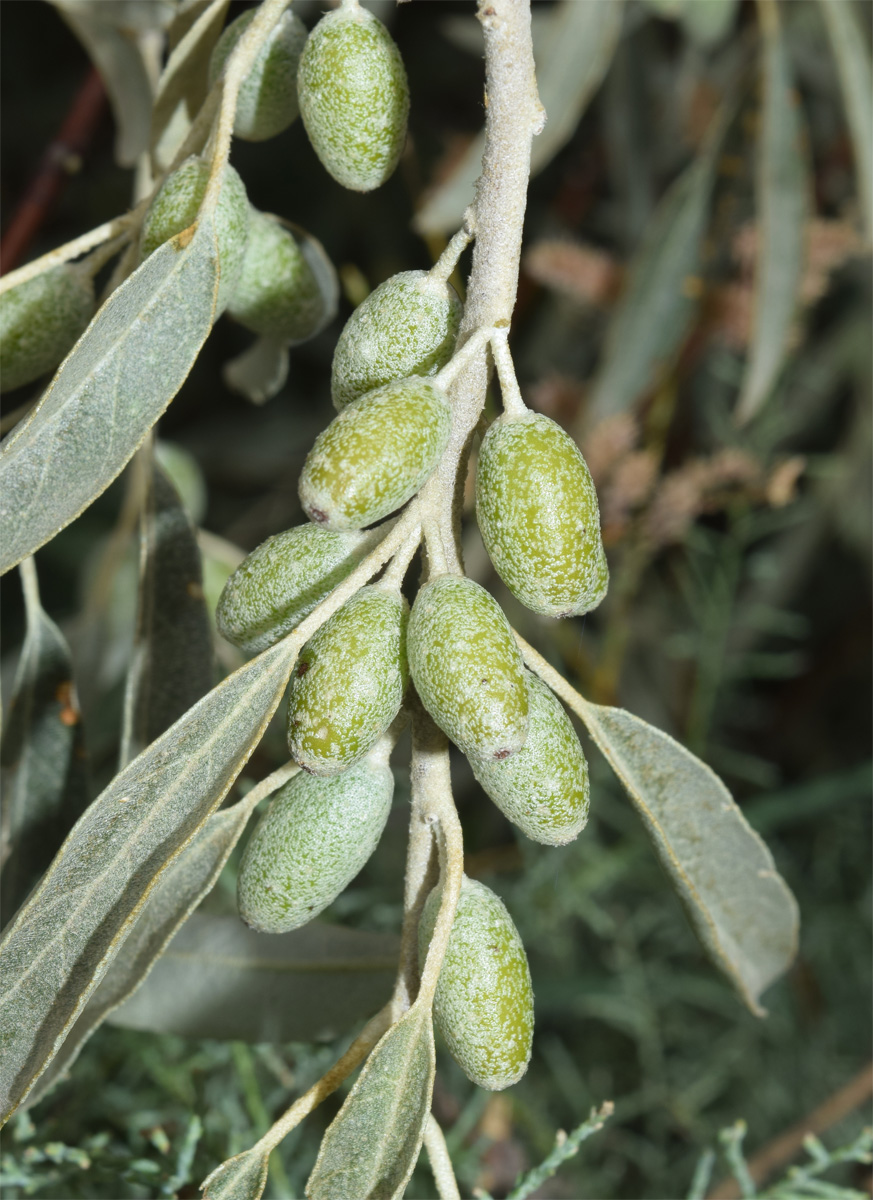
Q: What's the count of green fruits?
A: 14